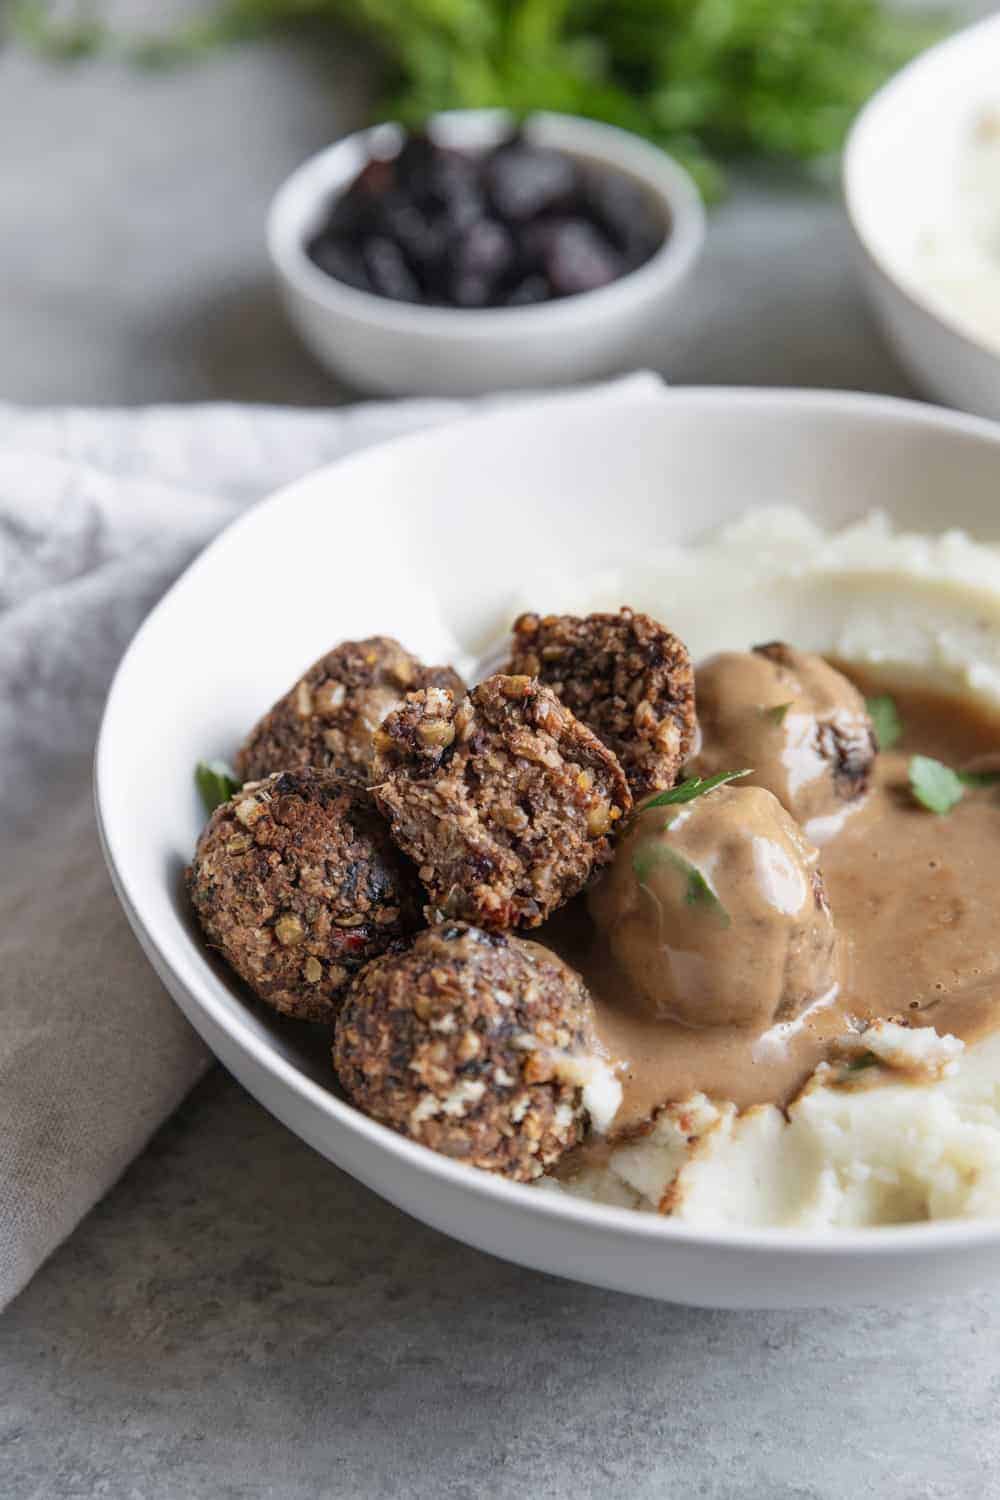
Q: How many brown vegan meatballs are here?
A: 7